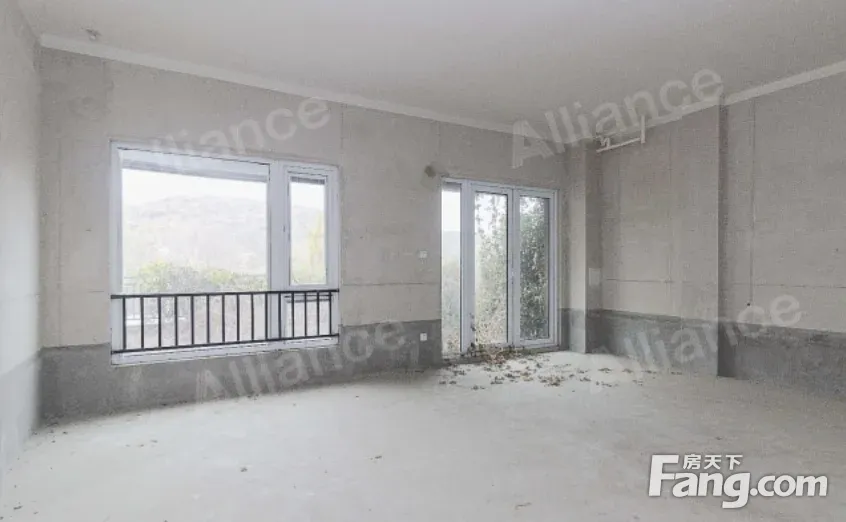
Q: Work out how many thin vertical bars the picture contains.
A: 15